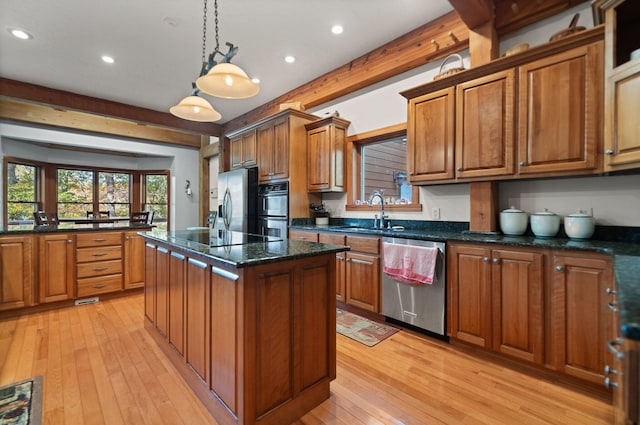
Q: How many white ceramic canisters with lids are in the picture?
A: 3